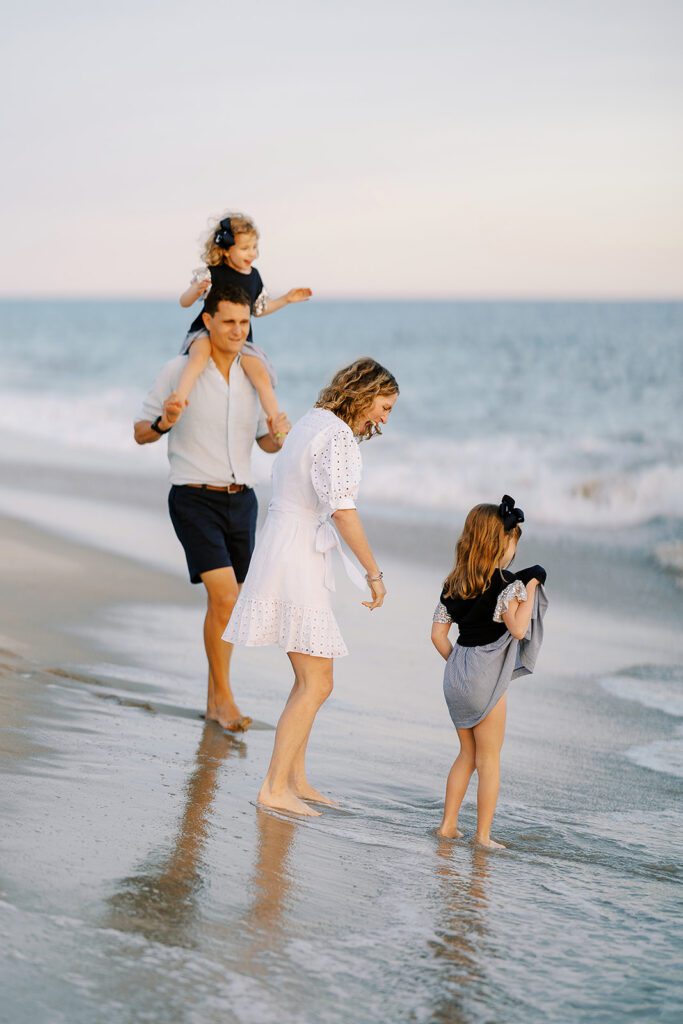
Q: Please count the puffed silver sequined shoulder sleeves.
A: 4